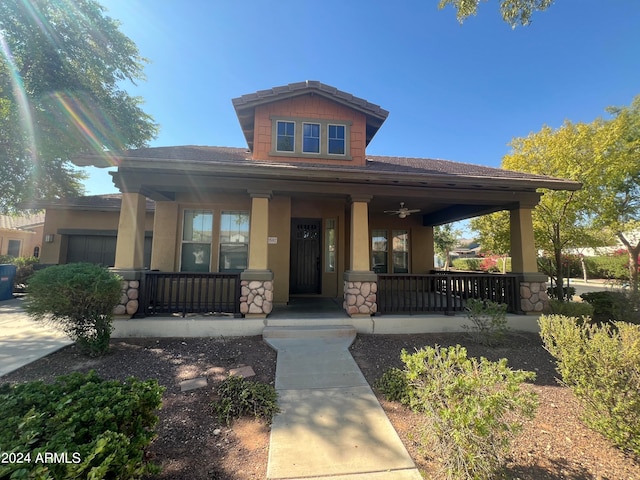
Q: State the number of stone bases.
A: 4